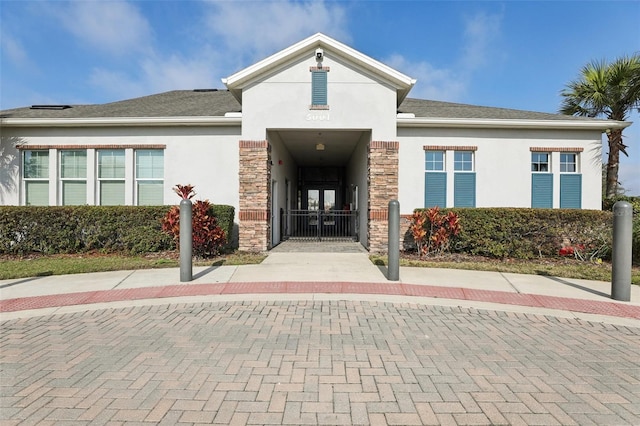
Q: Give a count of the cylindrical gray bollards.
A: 3